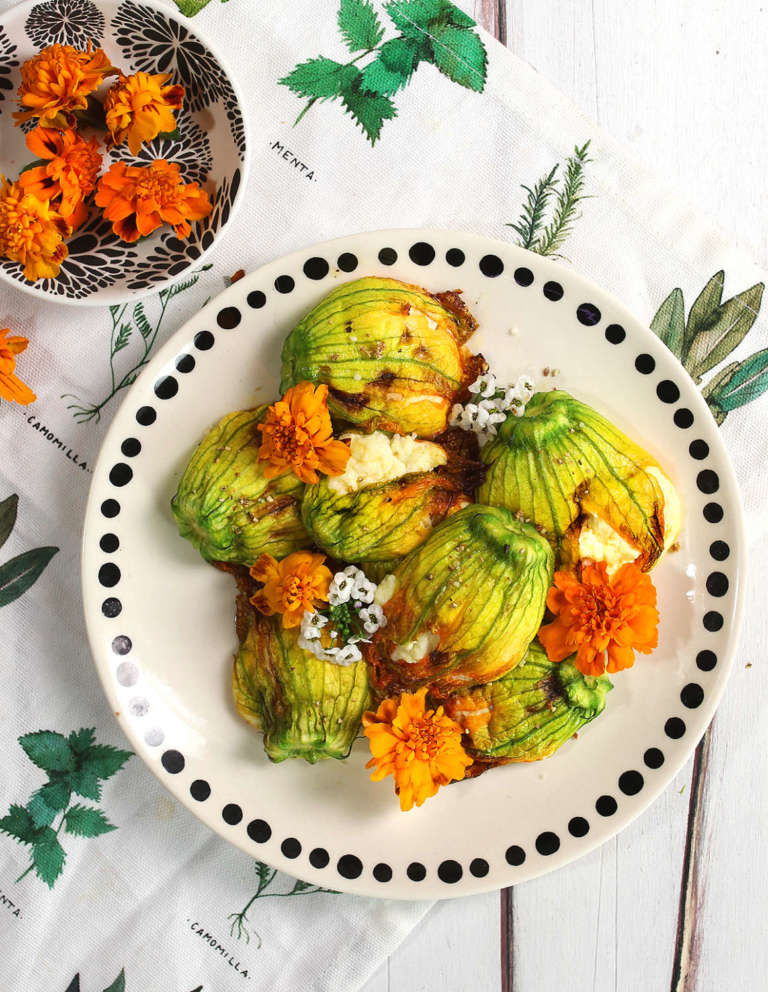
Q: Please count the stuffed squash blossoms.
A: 7